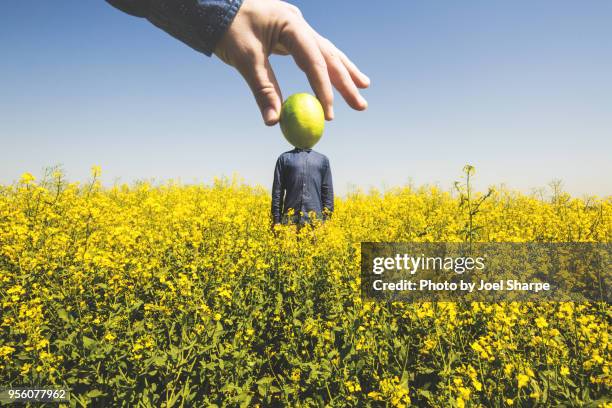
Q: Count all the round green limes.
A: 1